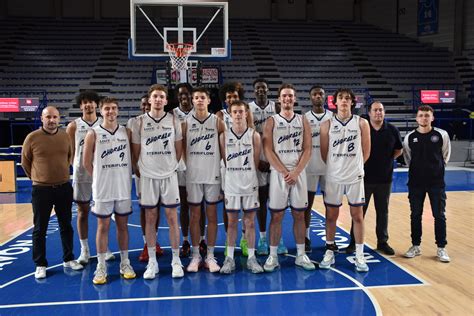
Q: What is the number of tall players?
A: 12